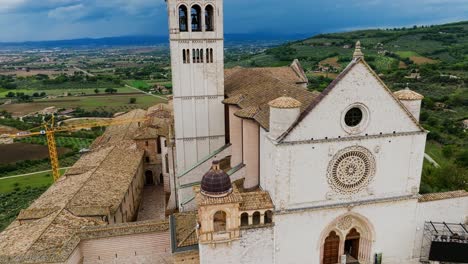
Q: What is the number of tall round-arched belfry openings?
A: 3